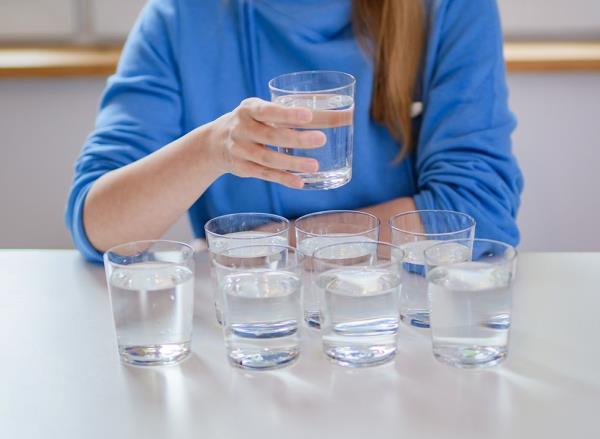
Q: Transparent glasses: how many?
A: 8